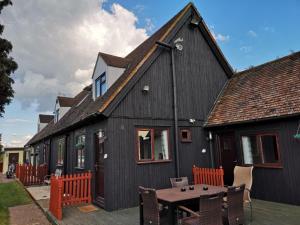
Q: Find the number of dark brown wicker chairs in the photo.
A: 4